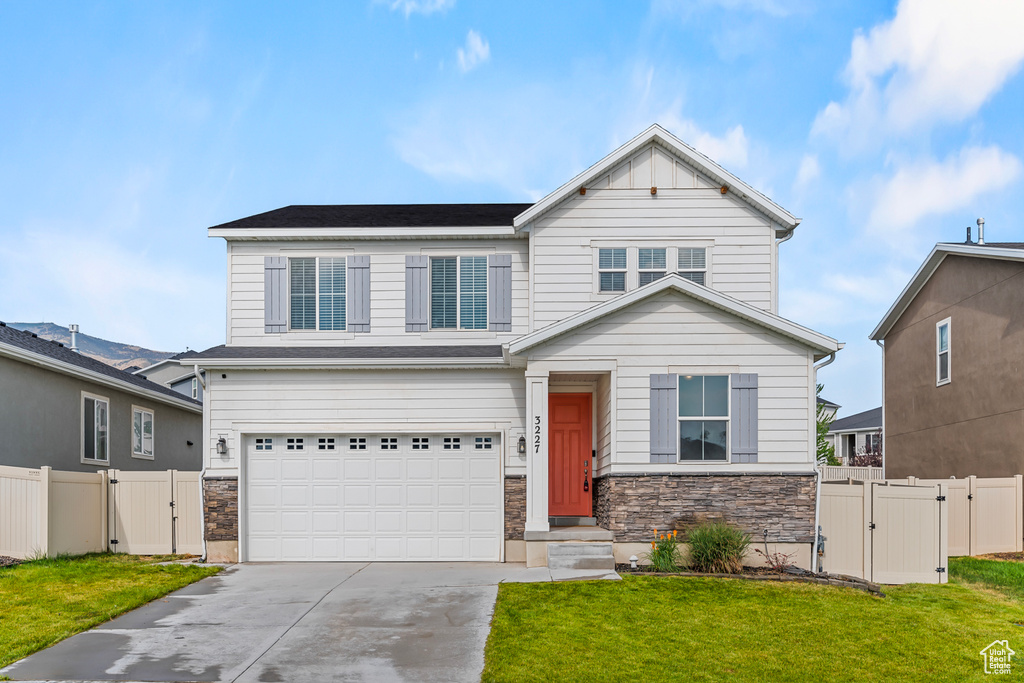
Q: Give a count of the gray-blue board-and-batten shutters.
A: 6